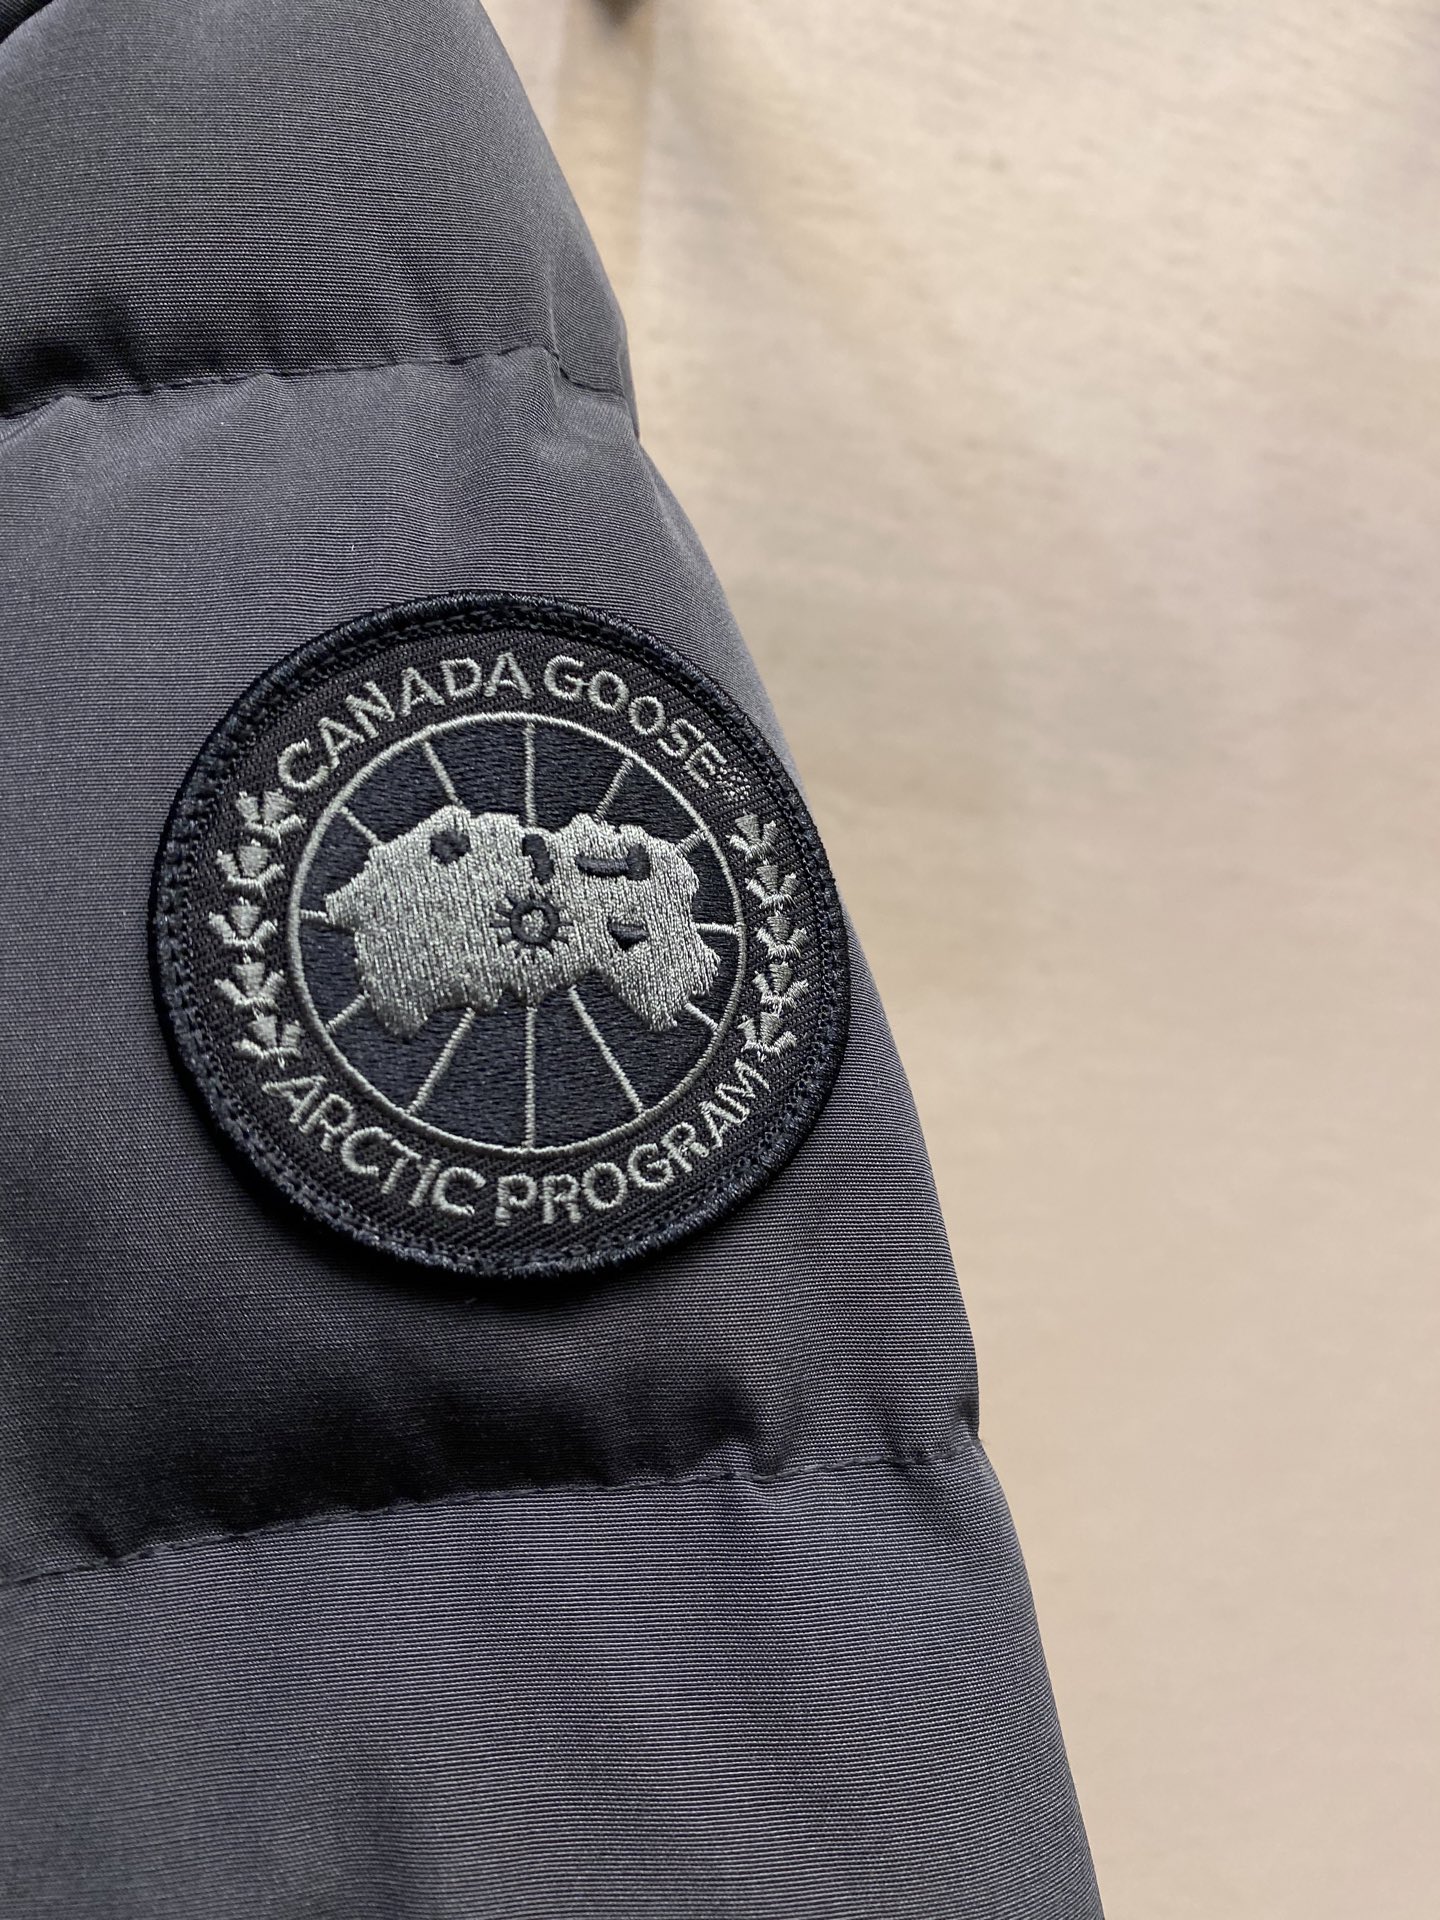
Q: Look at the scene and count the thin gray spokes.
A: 12